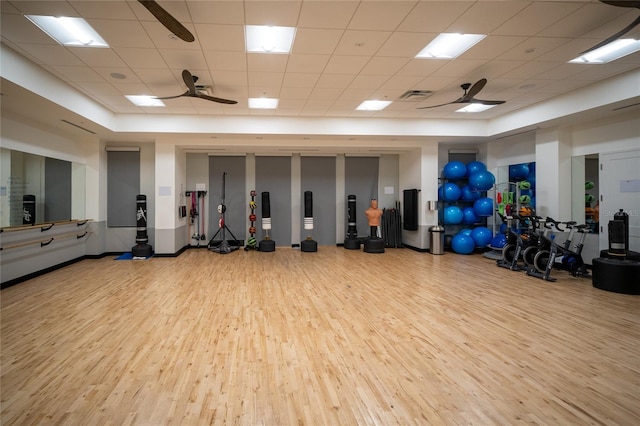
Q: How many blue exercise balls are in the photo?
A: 11